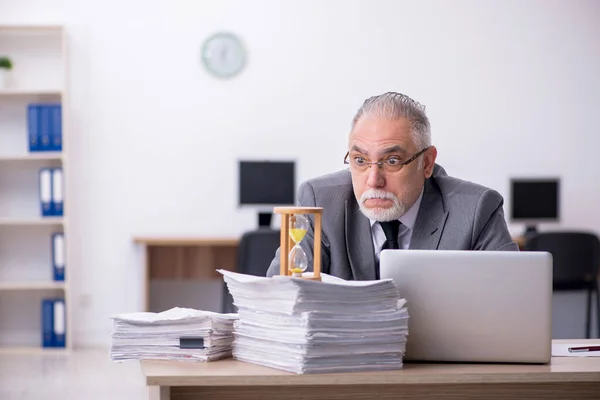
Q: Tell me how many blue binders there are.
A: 8